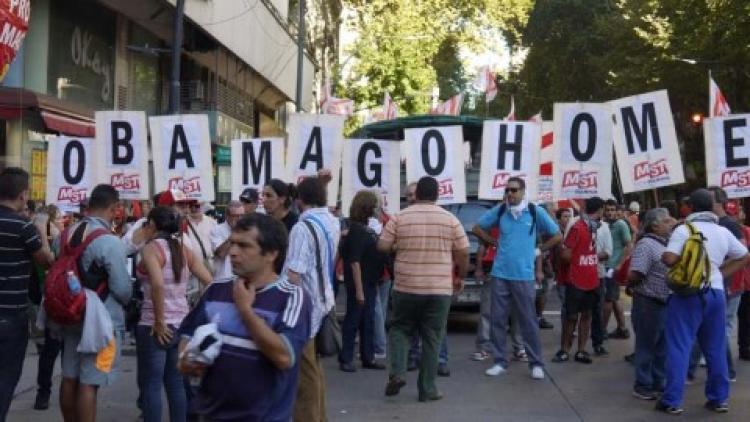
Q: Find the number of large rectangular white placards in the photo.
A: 11